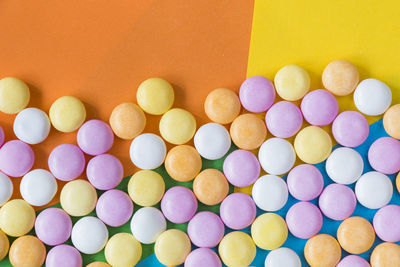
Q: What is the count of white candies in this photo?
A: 13